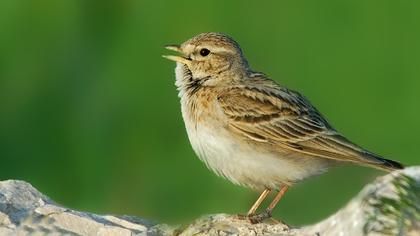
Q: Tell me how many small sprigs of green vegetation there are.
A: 1